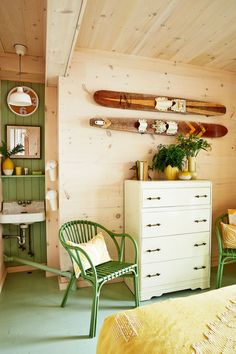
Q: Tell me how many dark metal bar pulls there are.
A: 8